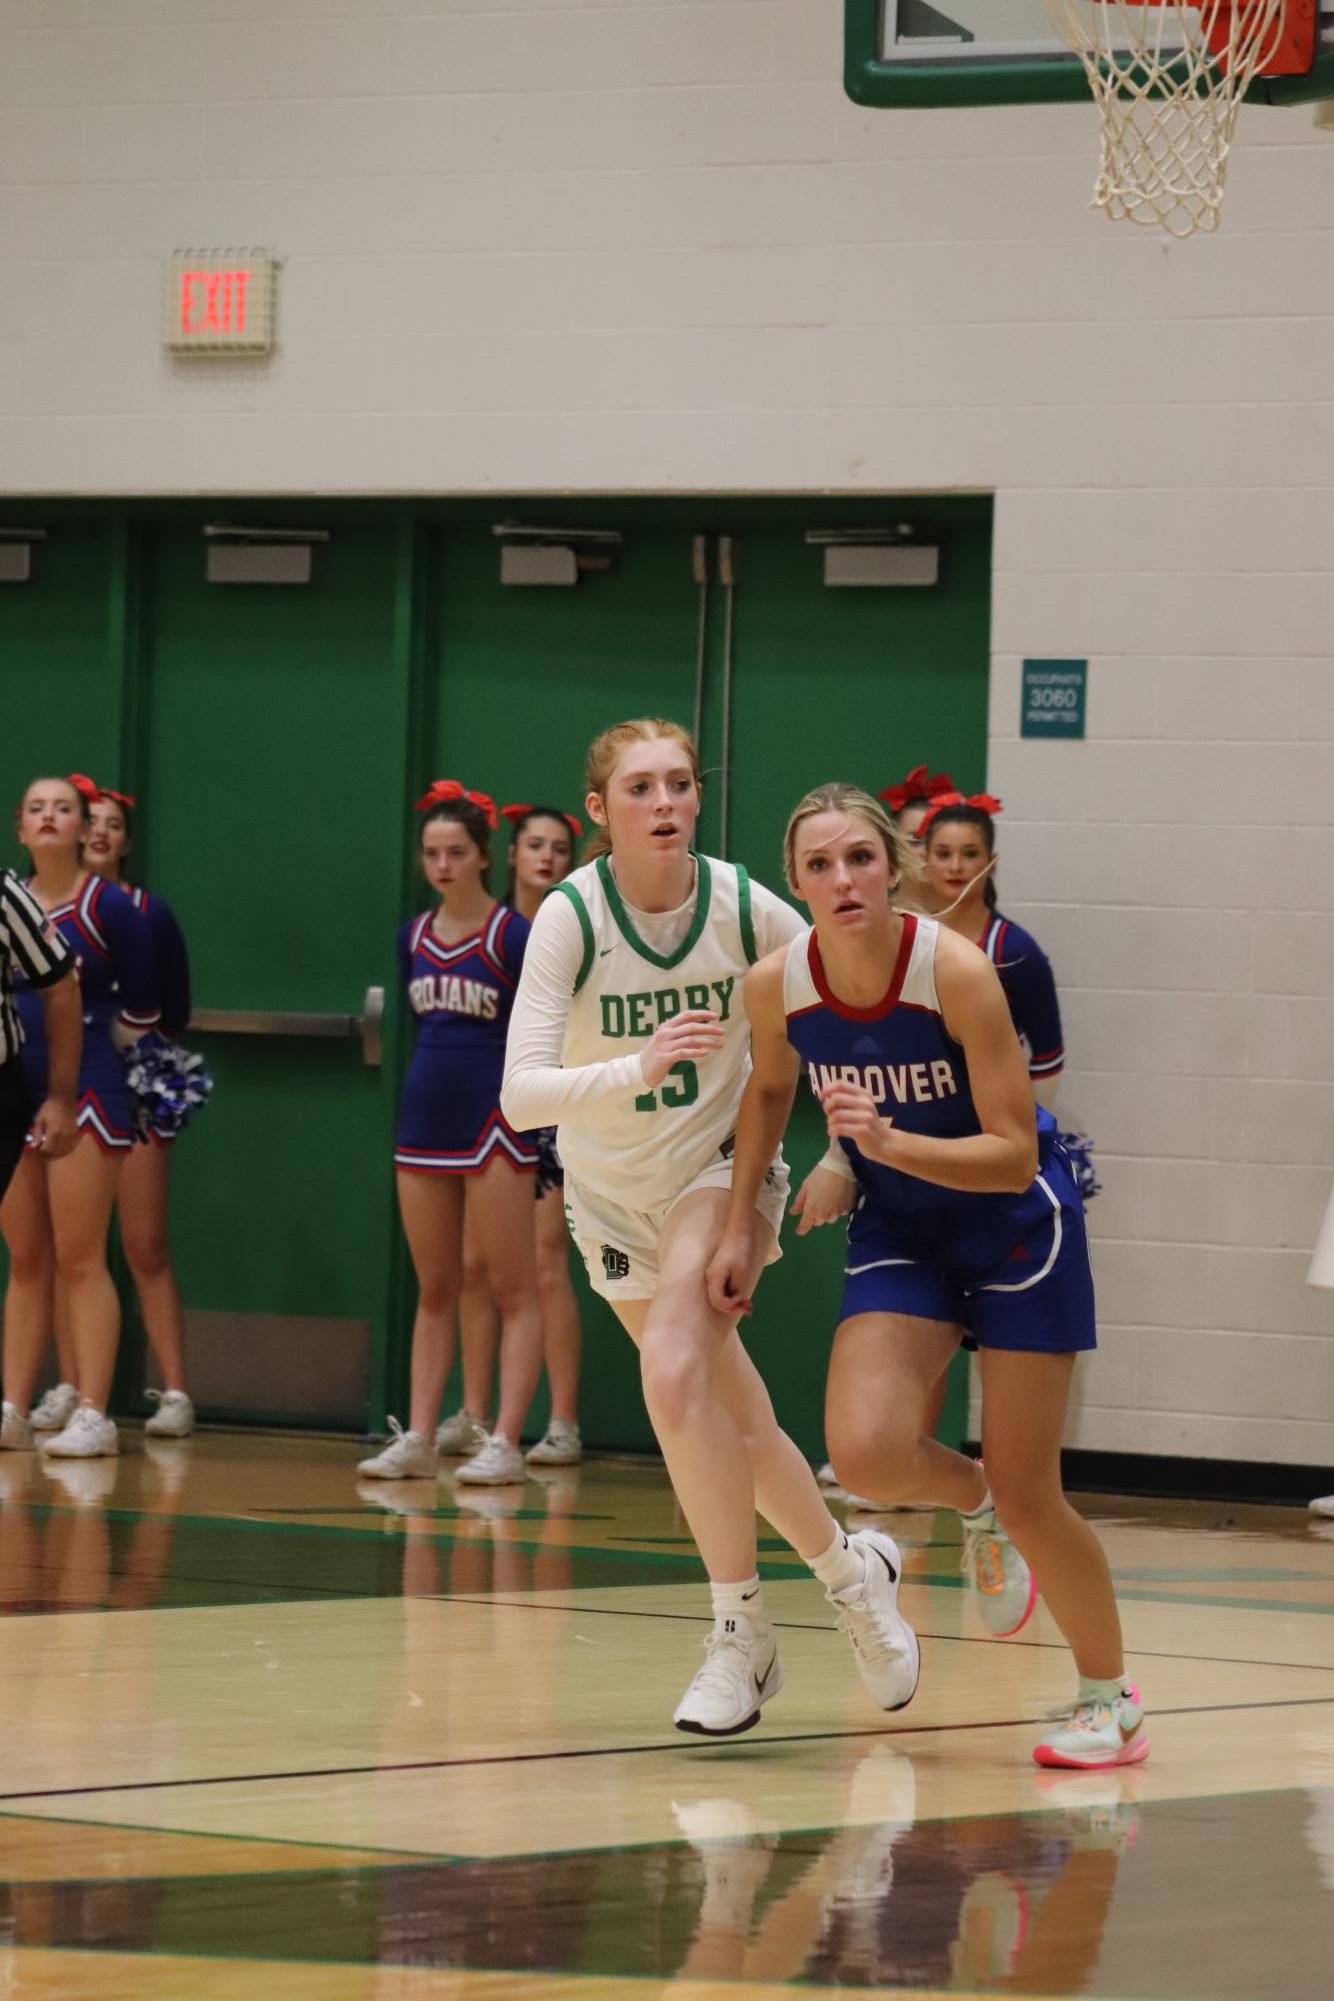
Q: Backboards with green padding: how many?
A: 1